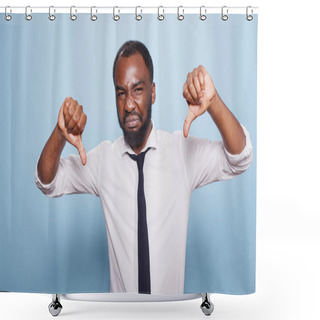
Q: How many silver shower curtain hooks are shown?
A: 12